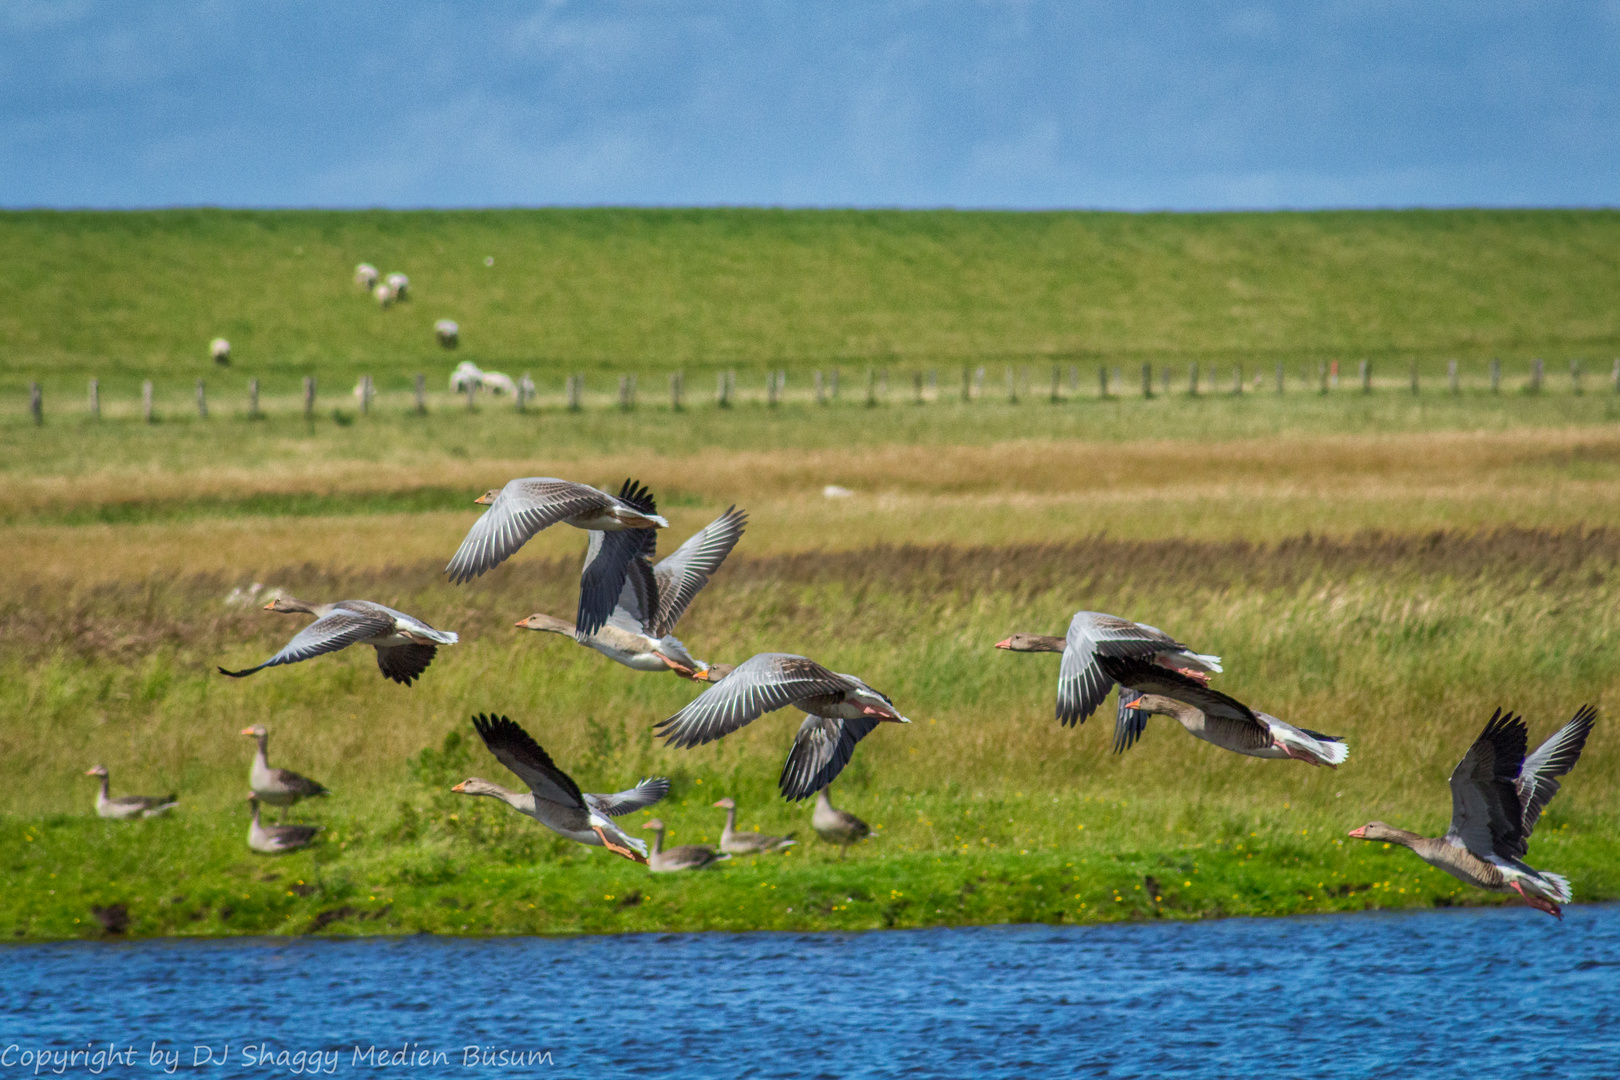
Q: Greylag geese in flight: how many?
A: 8